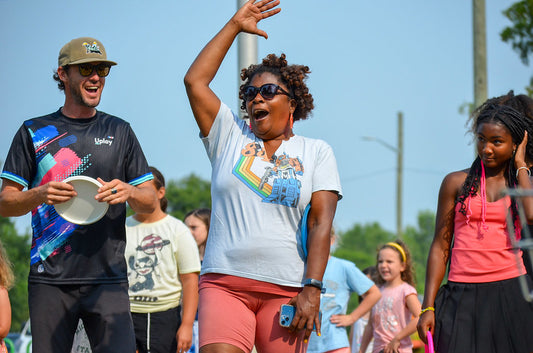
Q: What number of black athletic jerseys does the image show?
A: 1